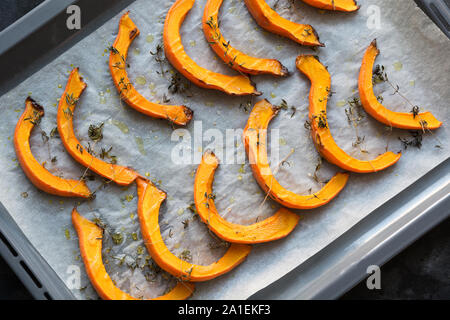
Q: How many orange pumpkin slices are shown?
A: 13